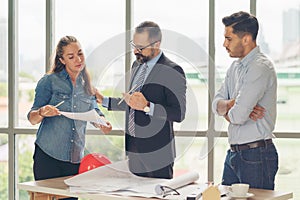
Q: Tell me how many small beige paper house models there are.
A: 1